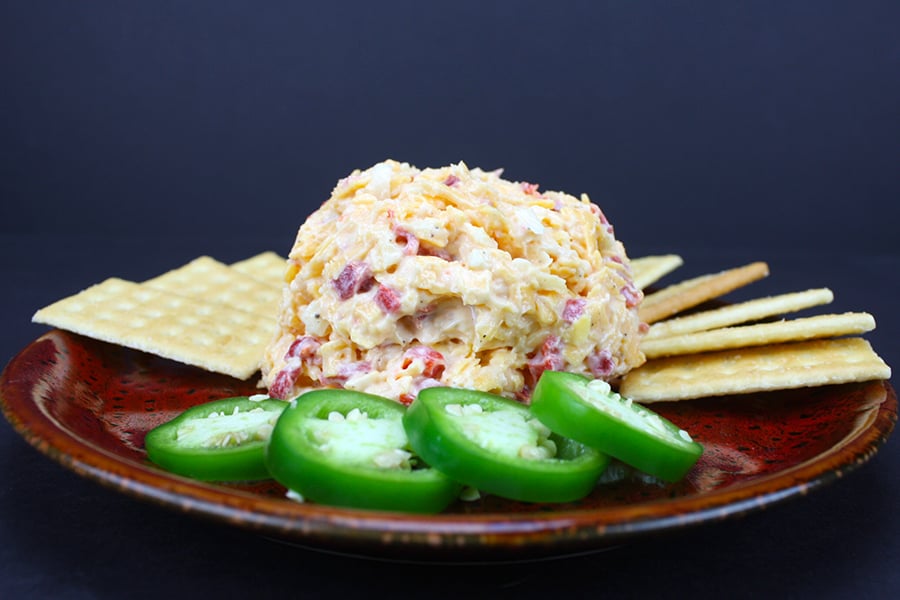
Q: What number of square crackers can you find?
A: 8